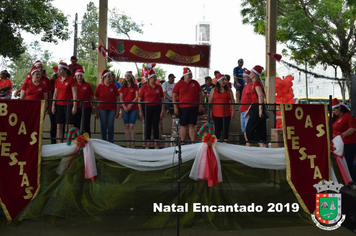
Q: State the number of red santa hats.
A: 13